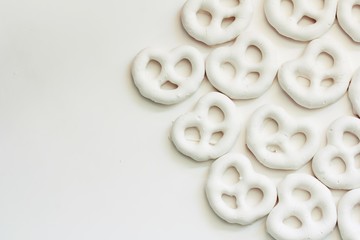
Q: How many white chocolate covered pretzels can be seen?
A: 13